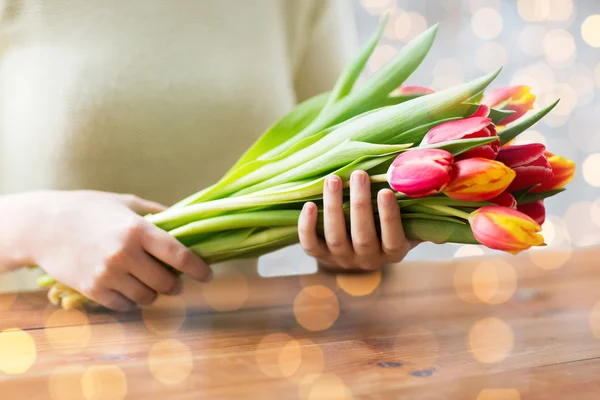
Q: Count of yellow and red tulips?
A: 4